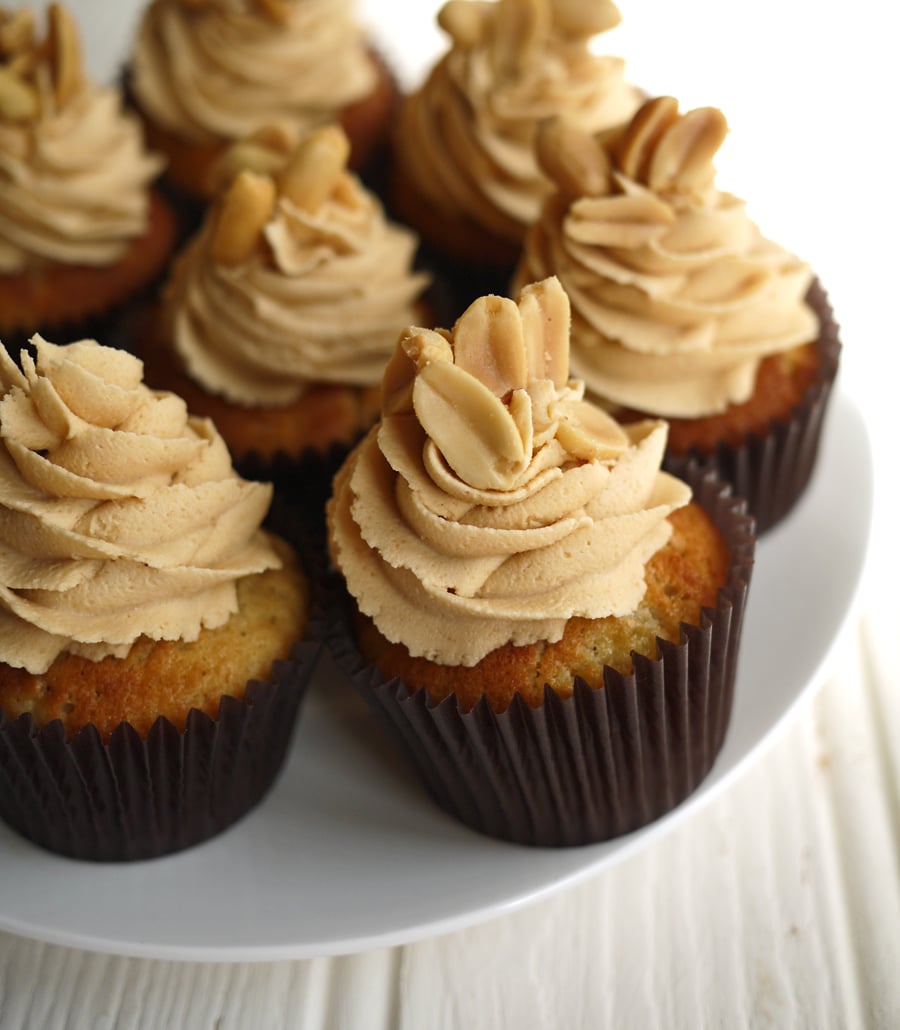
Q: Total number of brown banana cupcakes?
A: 7